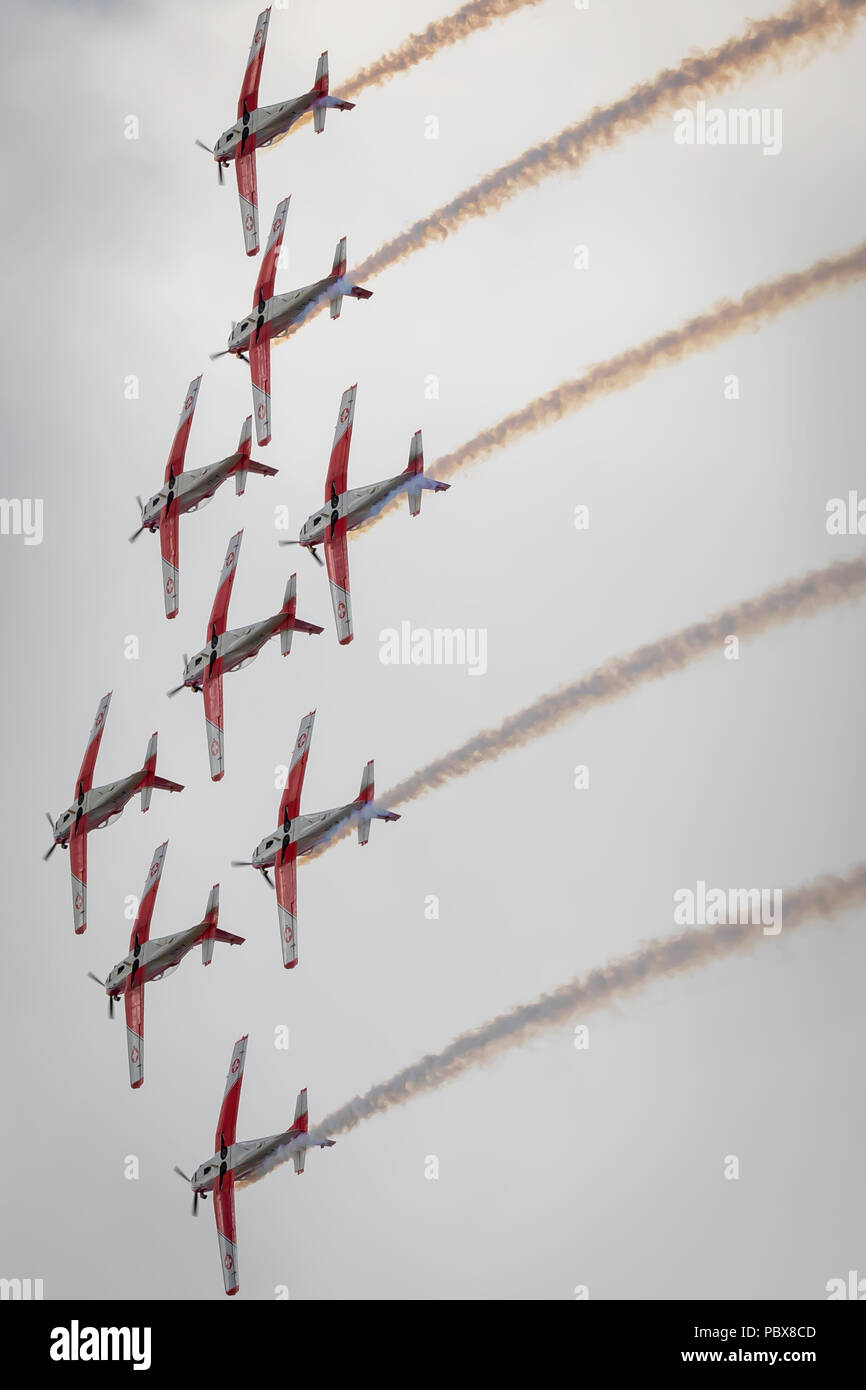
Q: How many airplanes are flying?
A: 9